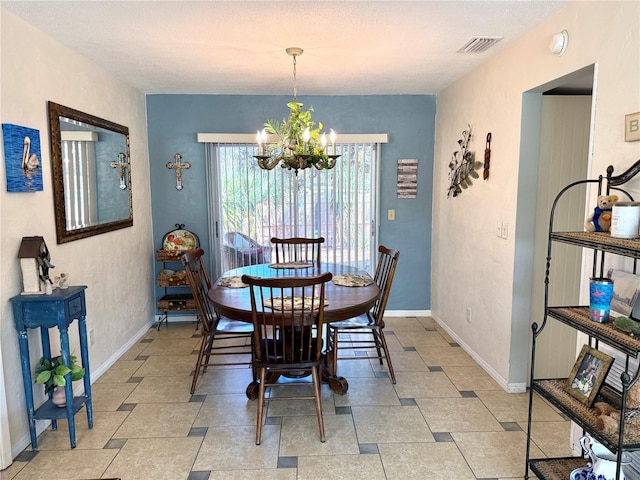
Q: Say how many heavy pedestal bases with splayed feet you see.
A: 1